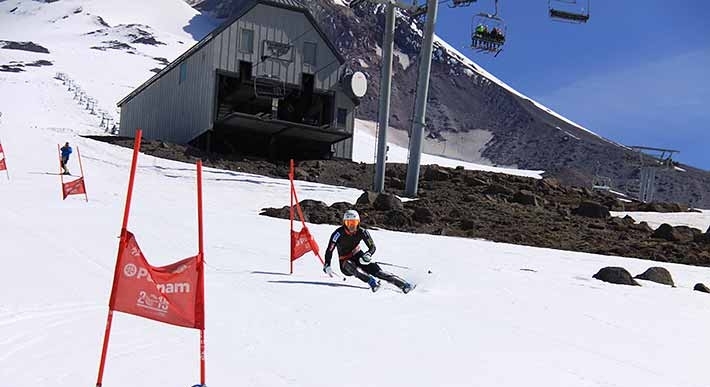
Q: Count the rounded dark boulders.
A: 3